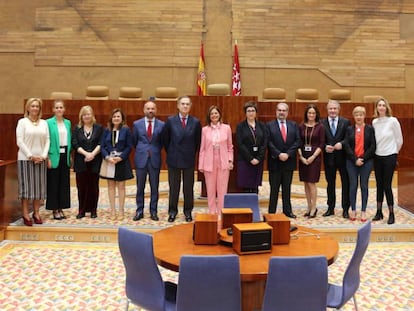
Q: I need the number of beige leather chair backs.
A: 9